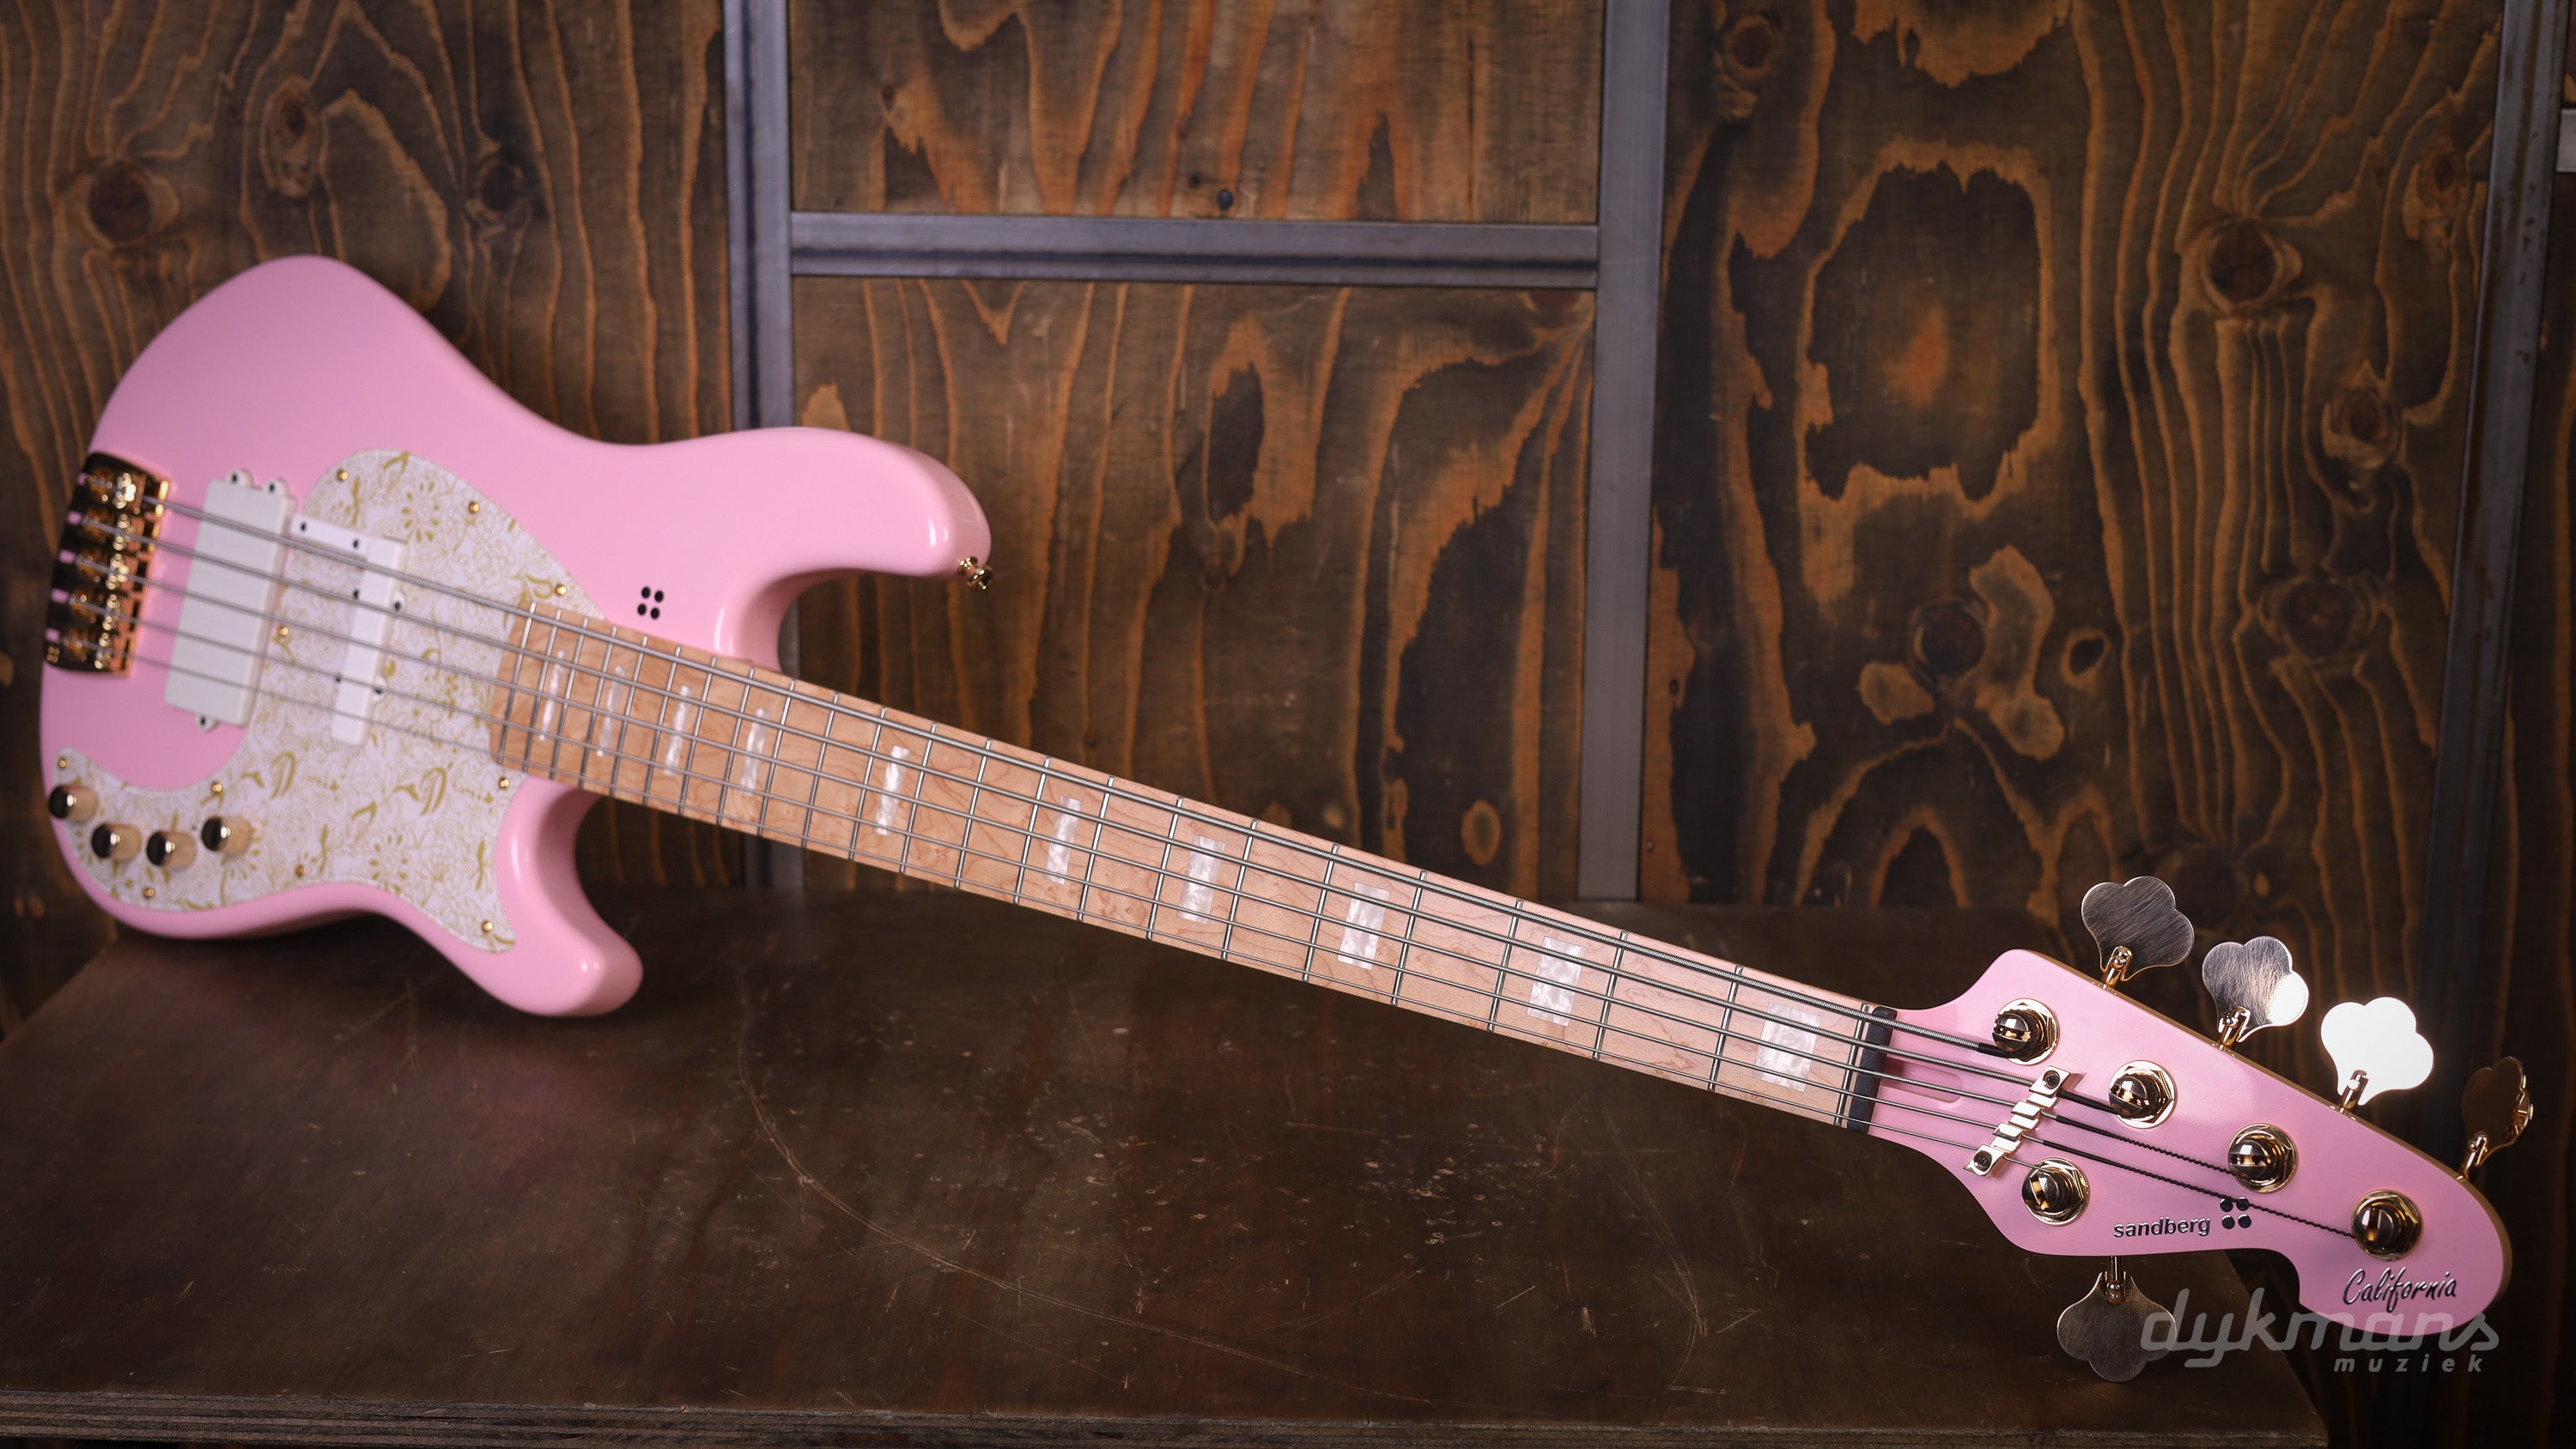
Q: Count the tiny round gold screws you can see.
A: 10